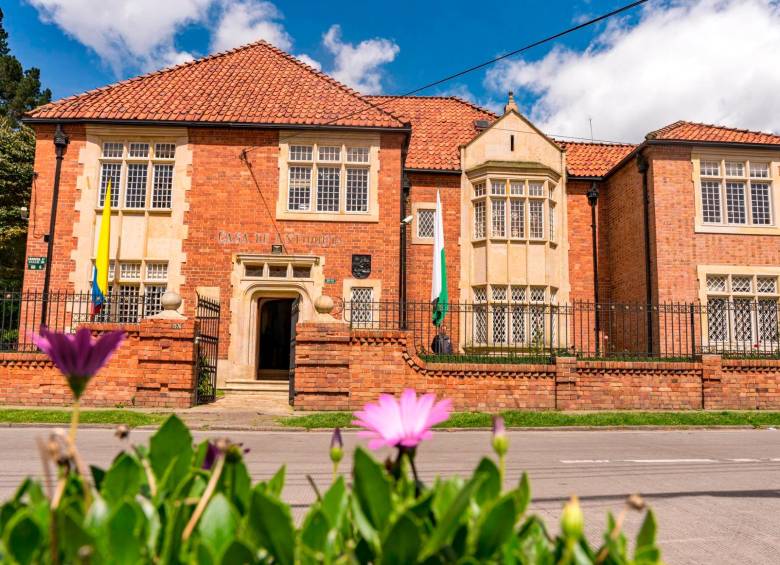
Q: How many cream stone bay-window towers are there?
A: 1